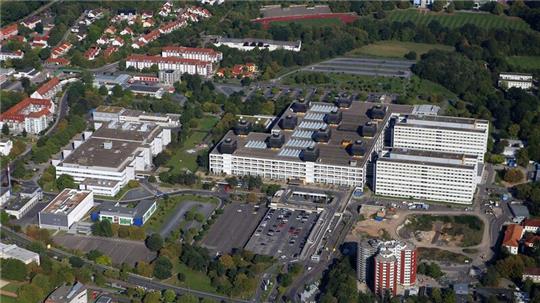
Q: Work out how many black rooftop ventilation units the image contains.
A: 12